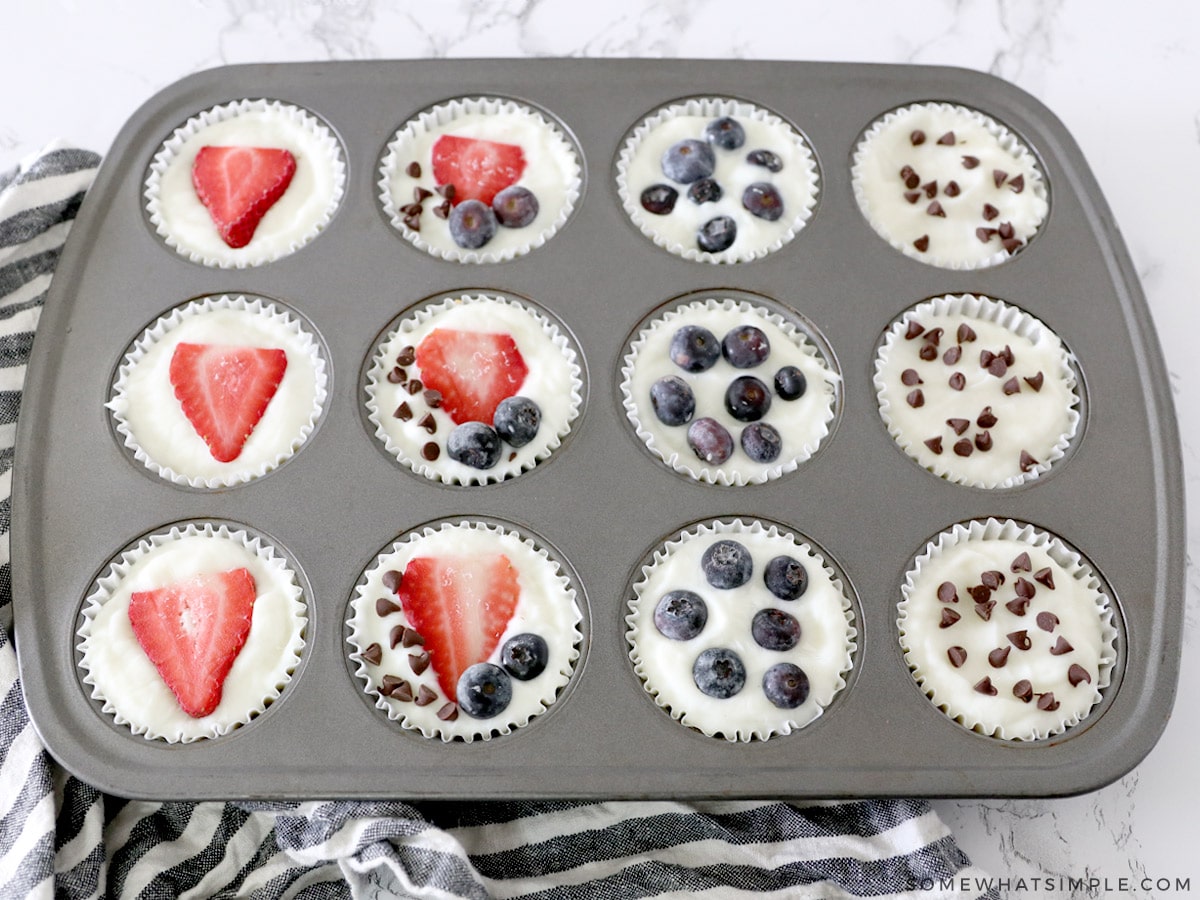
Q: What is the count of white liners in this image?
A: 12